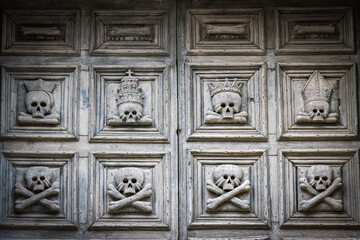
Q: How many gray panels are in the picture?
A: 12